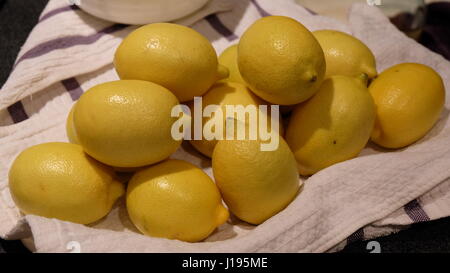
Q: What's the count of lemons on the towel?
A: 12